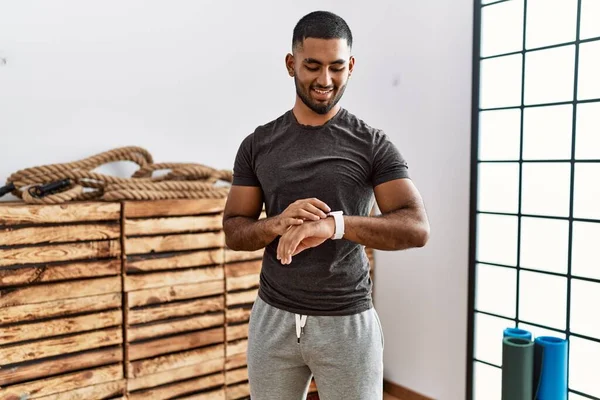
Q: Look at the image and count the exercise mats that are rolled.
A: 3